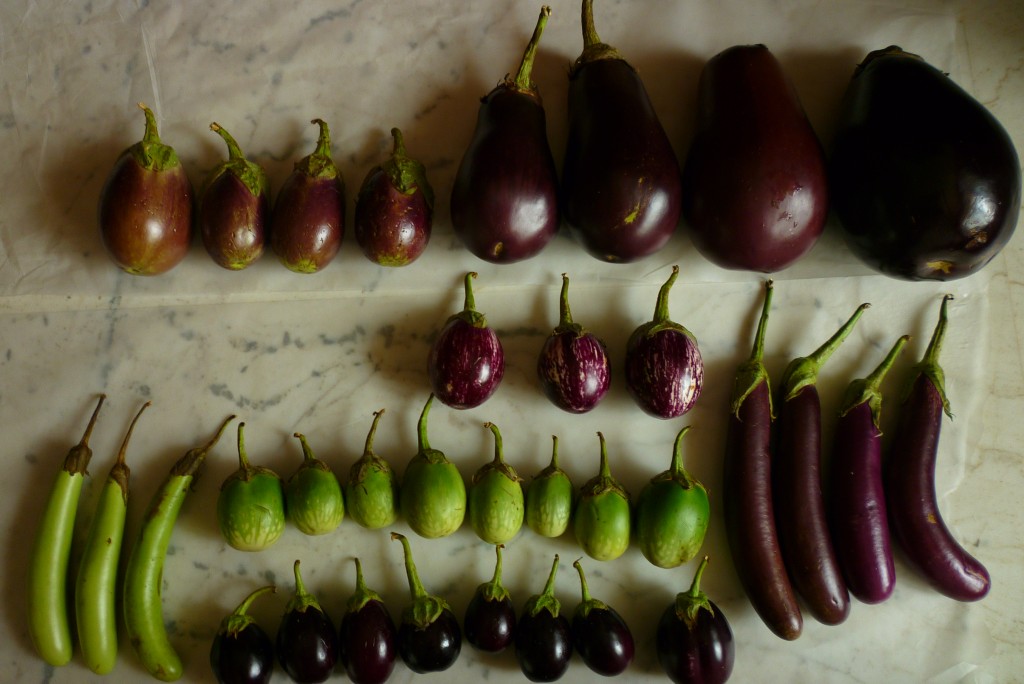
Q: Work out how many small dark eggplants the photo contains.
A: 8